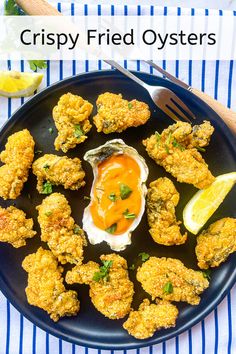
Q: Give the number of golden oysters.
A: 13